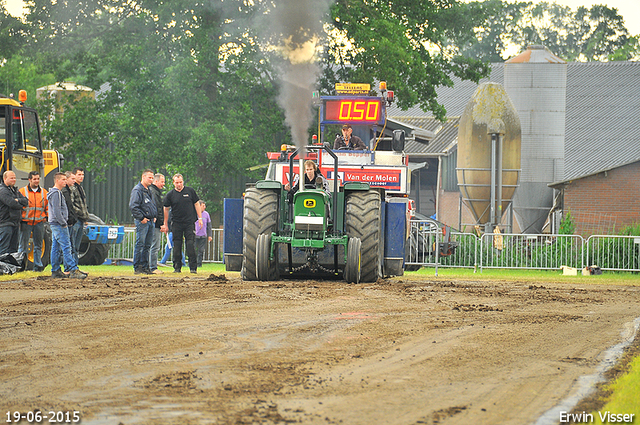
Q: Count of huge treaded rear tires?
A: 2